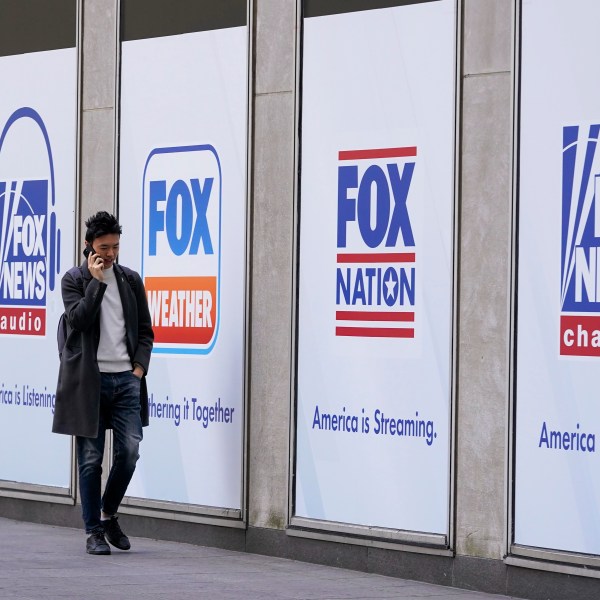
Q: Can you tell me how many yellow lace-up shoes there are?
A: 0